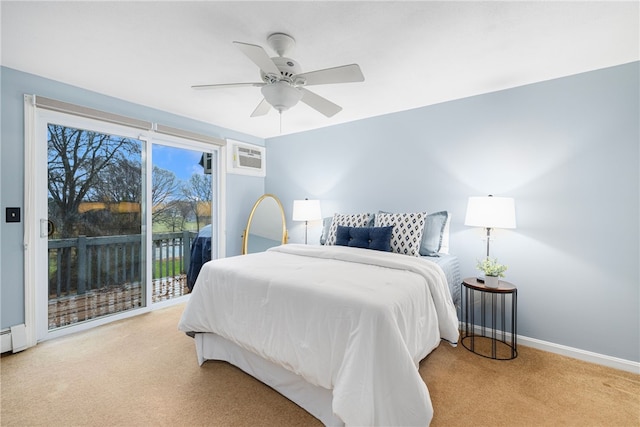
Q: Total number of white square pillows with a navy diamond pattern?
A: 2